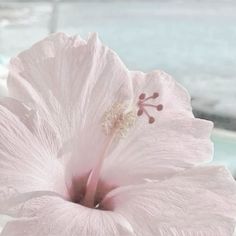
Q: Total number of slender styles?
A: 5